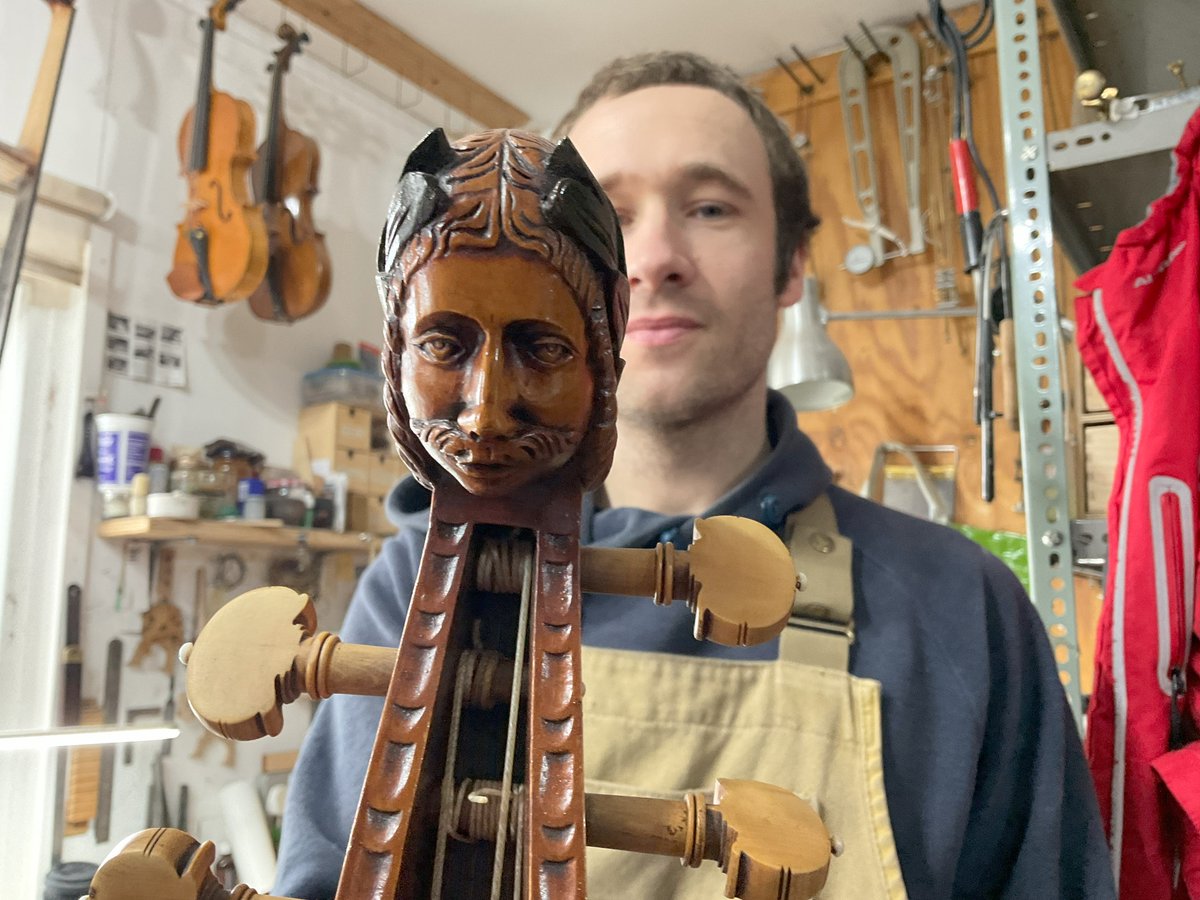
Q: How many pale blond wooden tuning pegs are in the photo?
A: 4